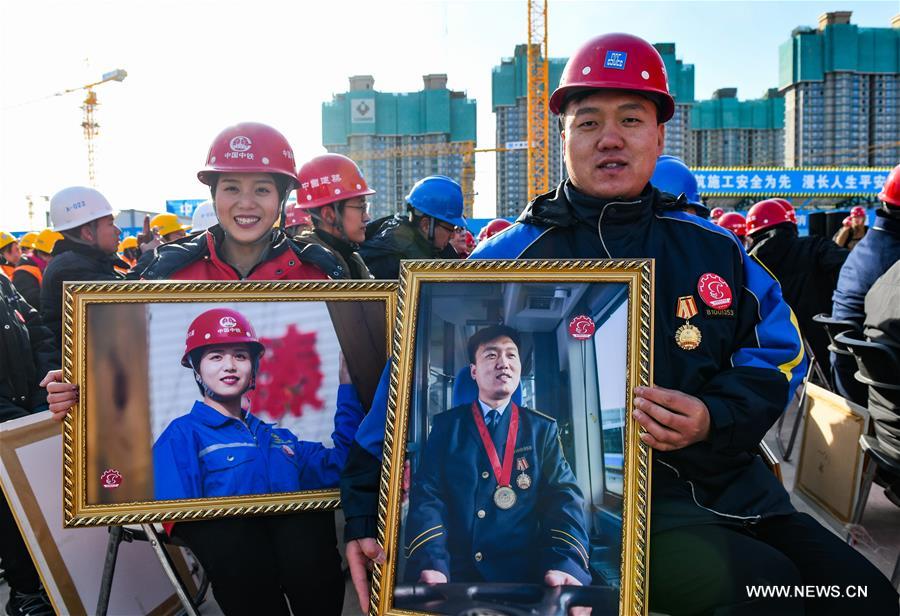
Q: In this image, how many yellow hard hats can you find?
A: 5